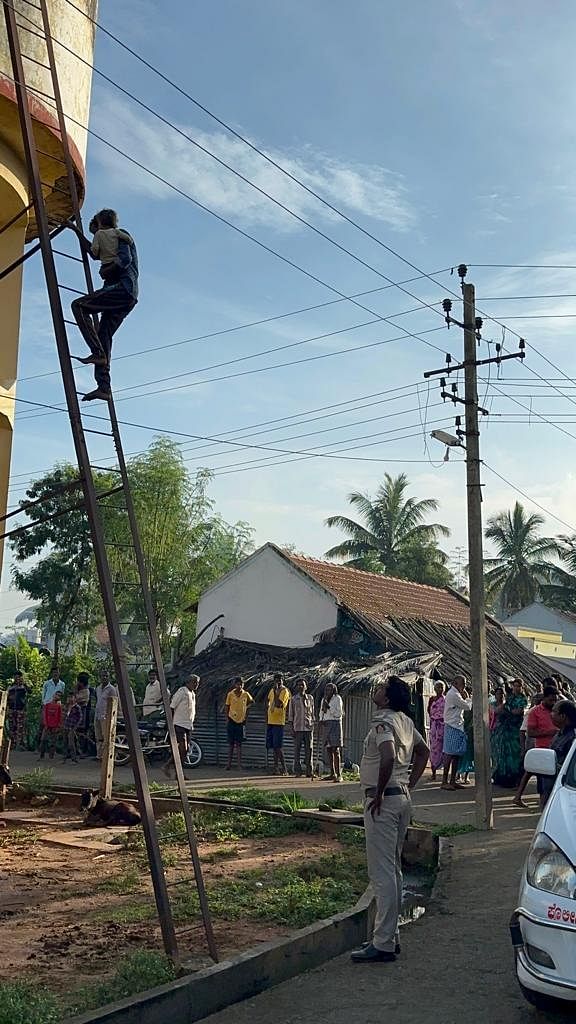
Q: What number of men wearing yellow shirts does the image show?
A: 2